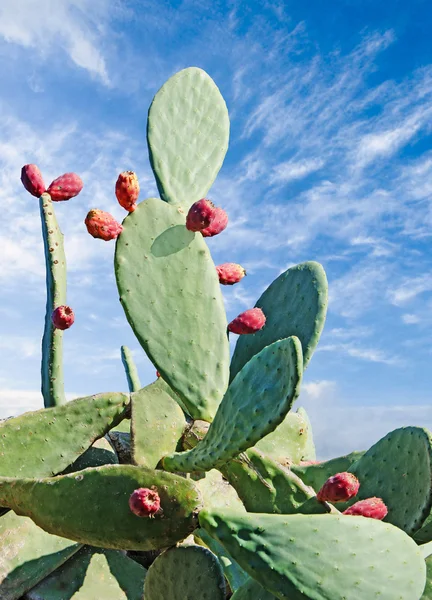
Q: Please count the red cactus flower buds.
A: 12